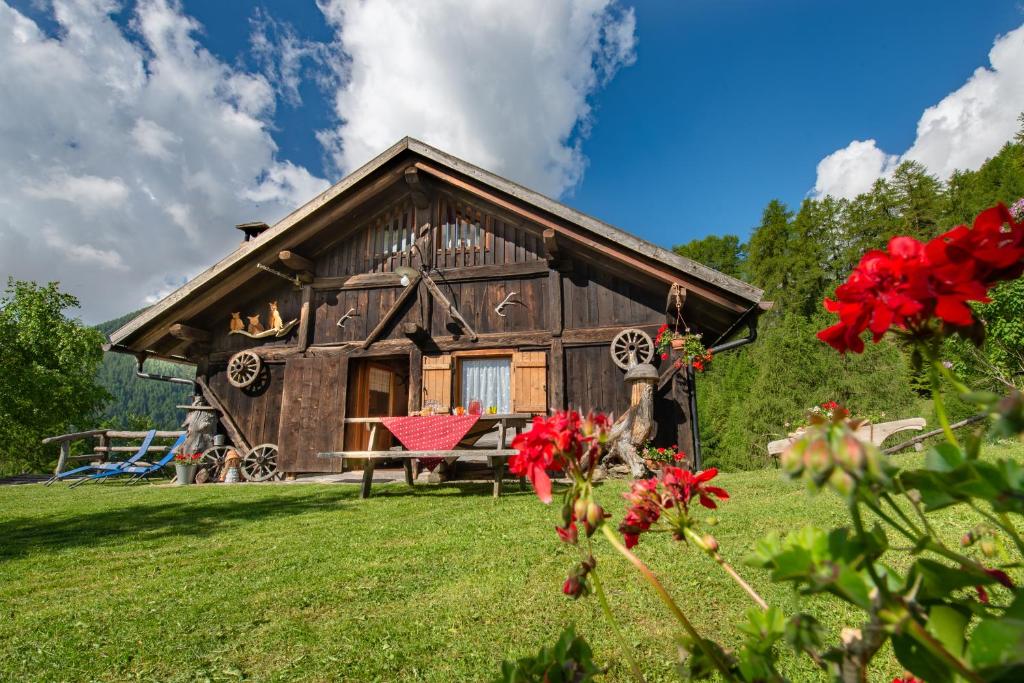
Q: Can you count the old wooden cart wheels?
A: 4